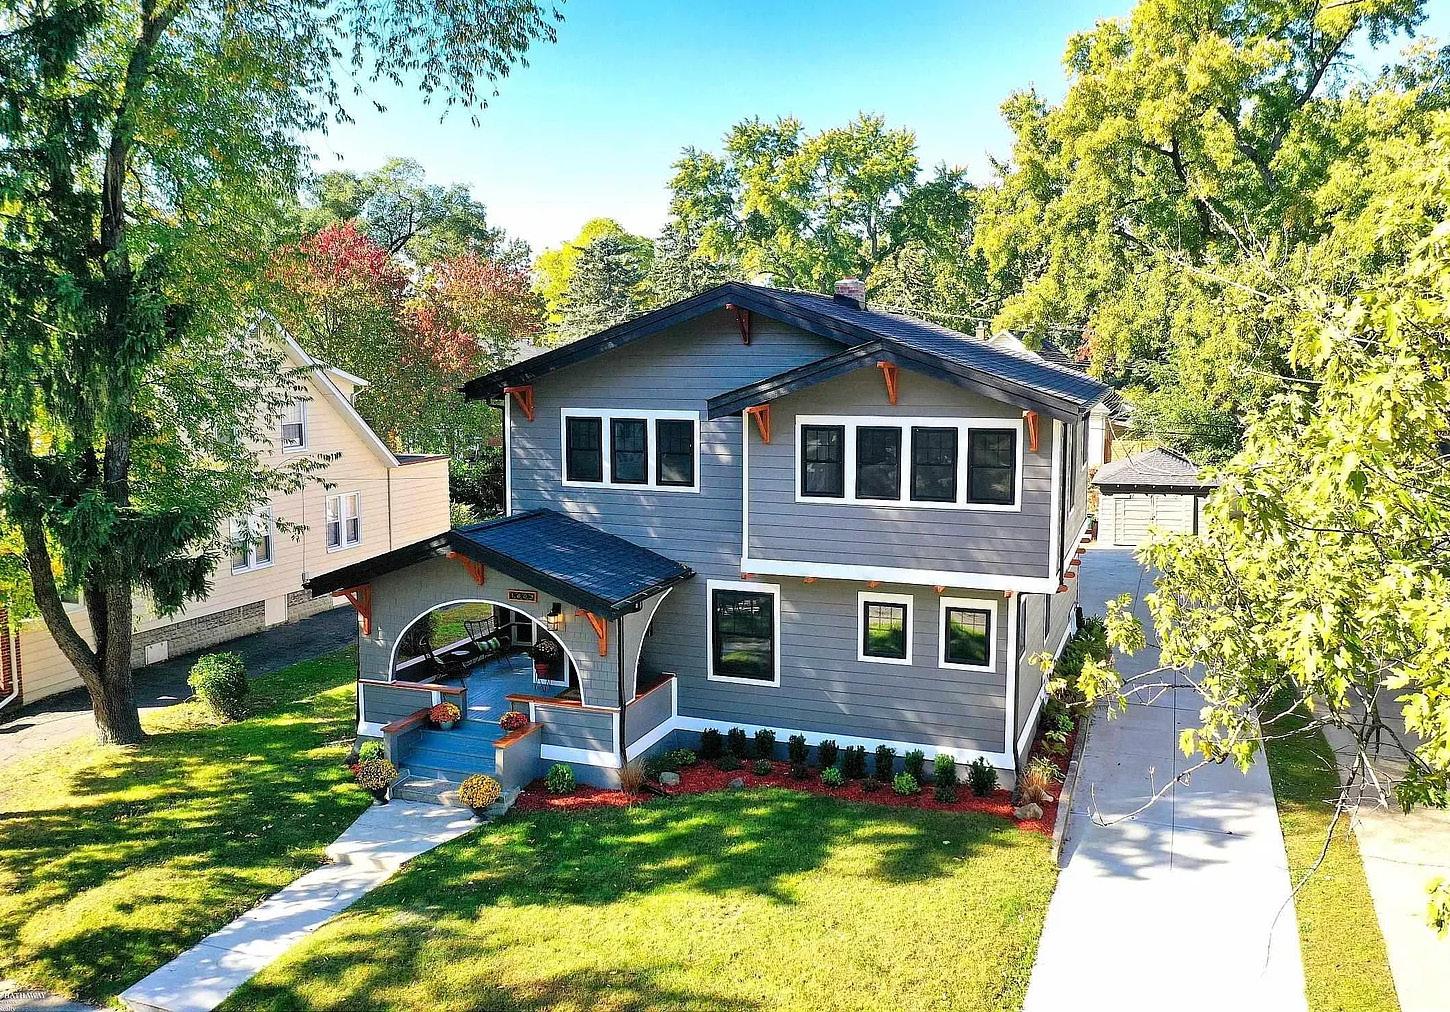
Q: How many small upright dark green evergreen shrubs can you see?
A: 10